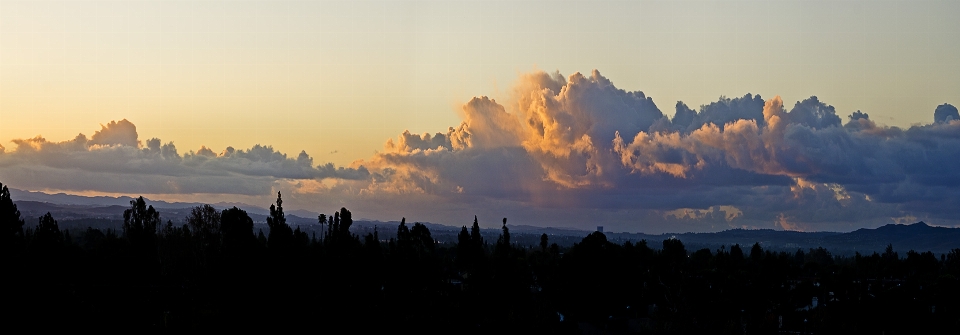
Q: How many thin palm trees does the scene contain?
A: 1